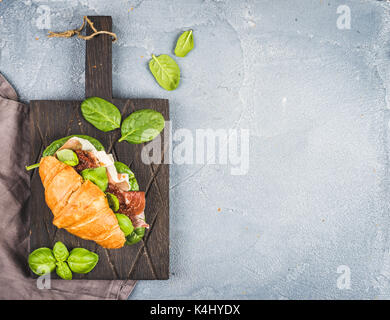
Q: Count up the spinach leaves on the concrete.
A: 2